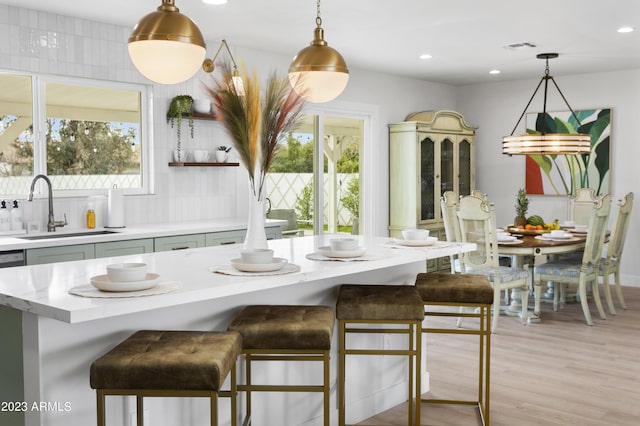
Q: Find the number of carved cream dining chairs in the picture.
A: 6